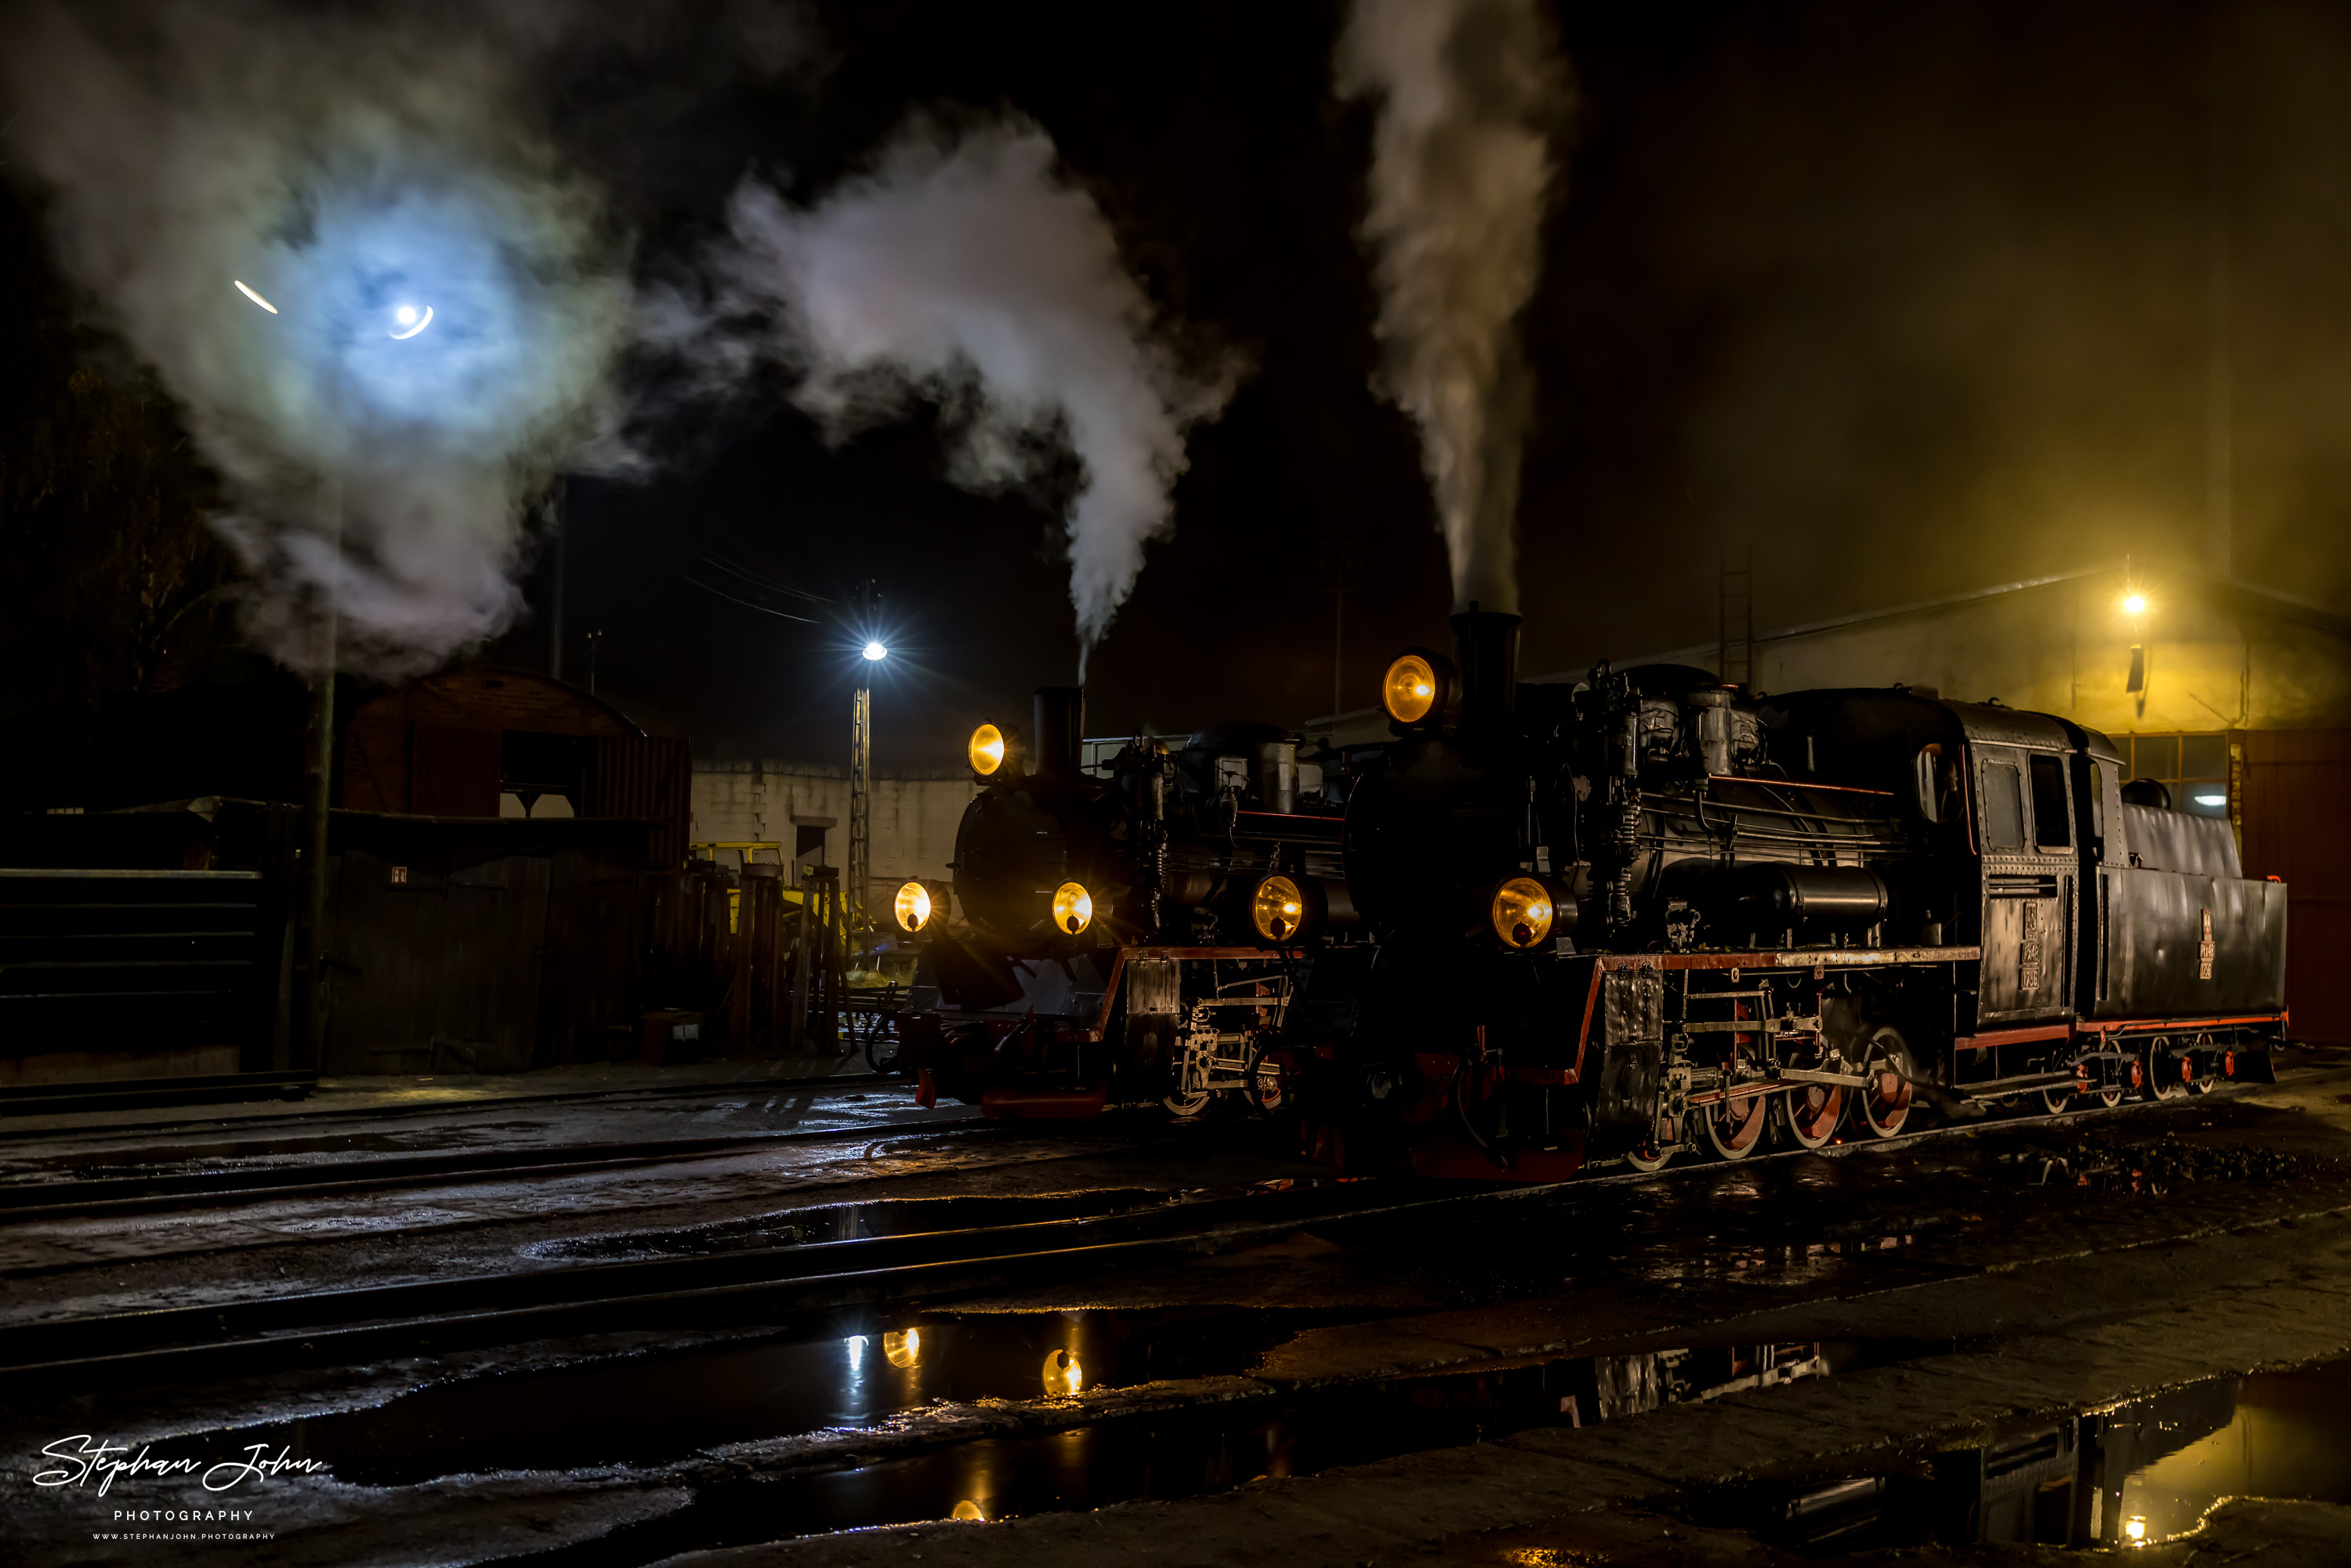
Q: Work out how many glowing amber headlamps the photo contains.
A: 6